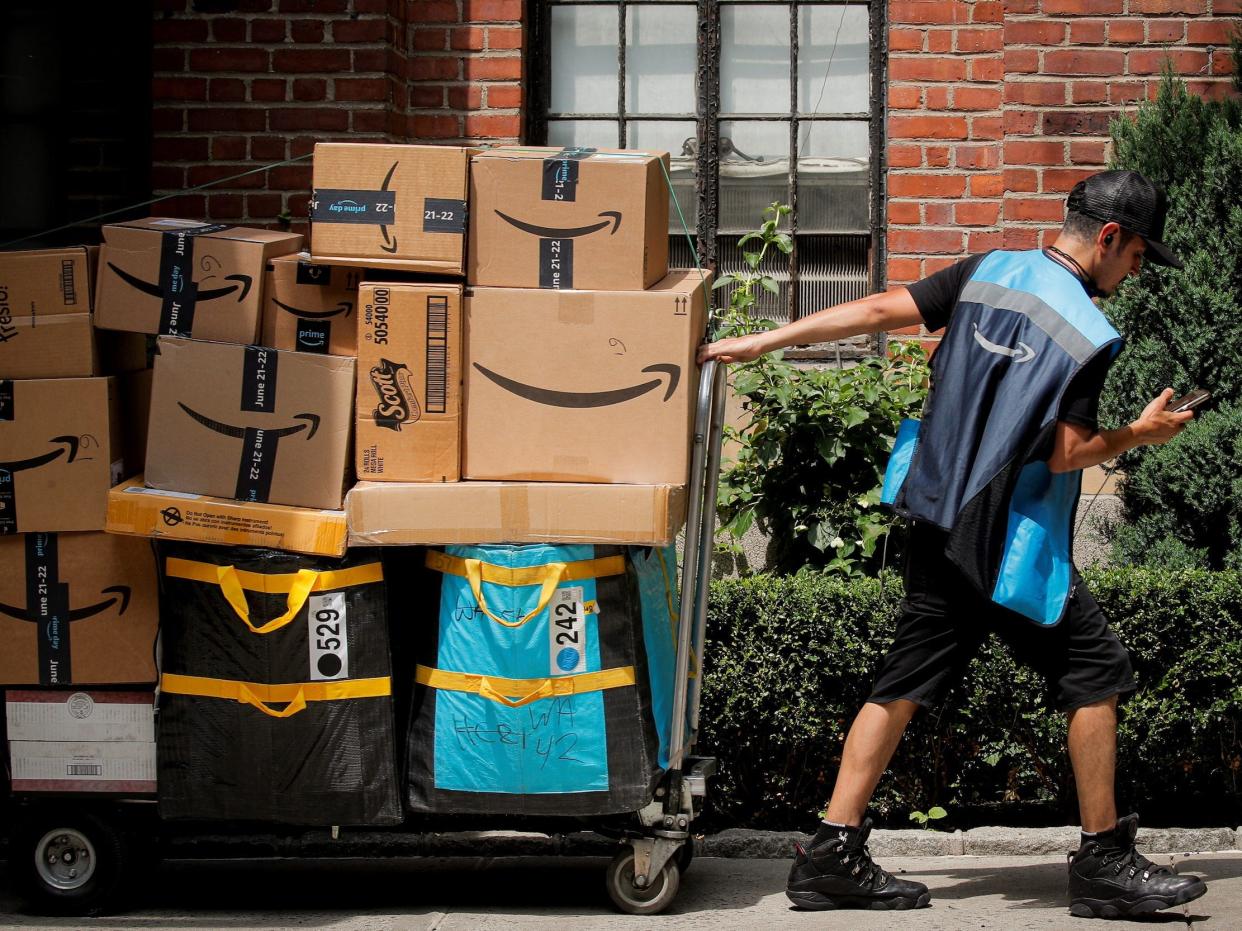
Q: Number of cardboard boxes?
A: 13